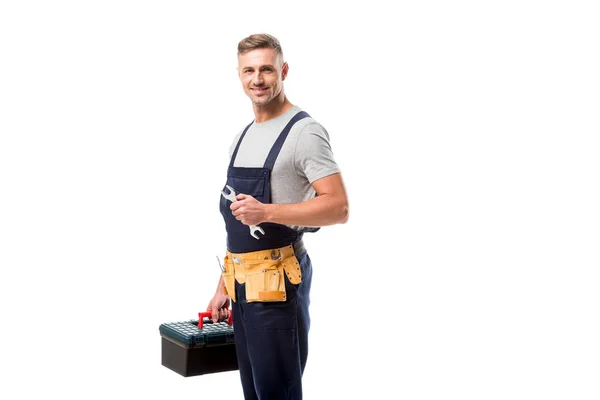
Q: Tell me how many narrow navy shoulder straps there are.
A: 2